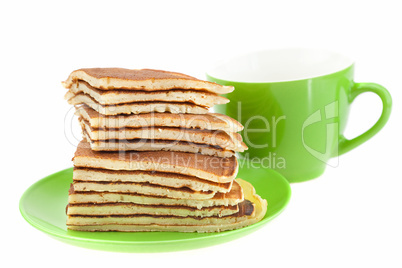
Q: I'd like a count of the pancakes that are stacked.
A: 13